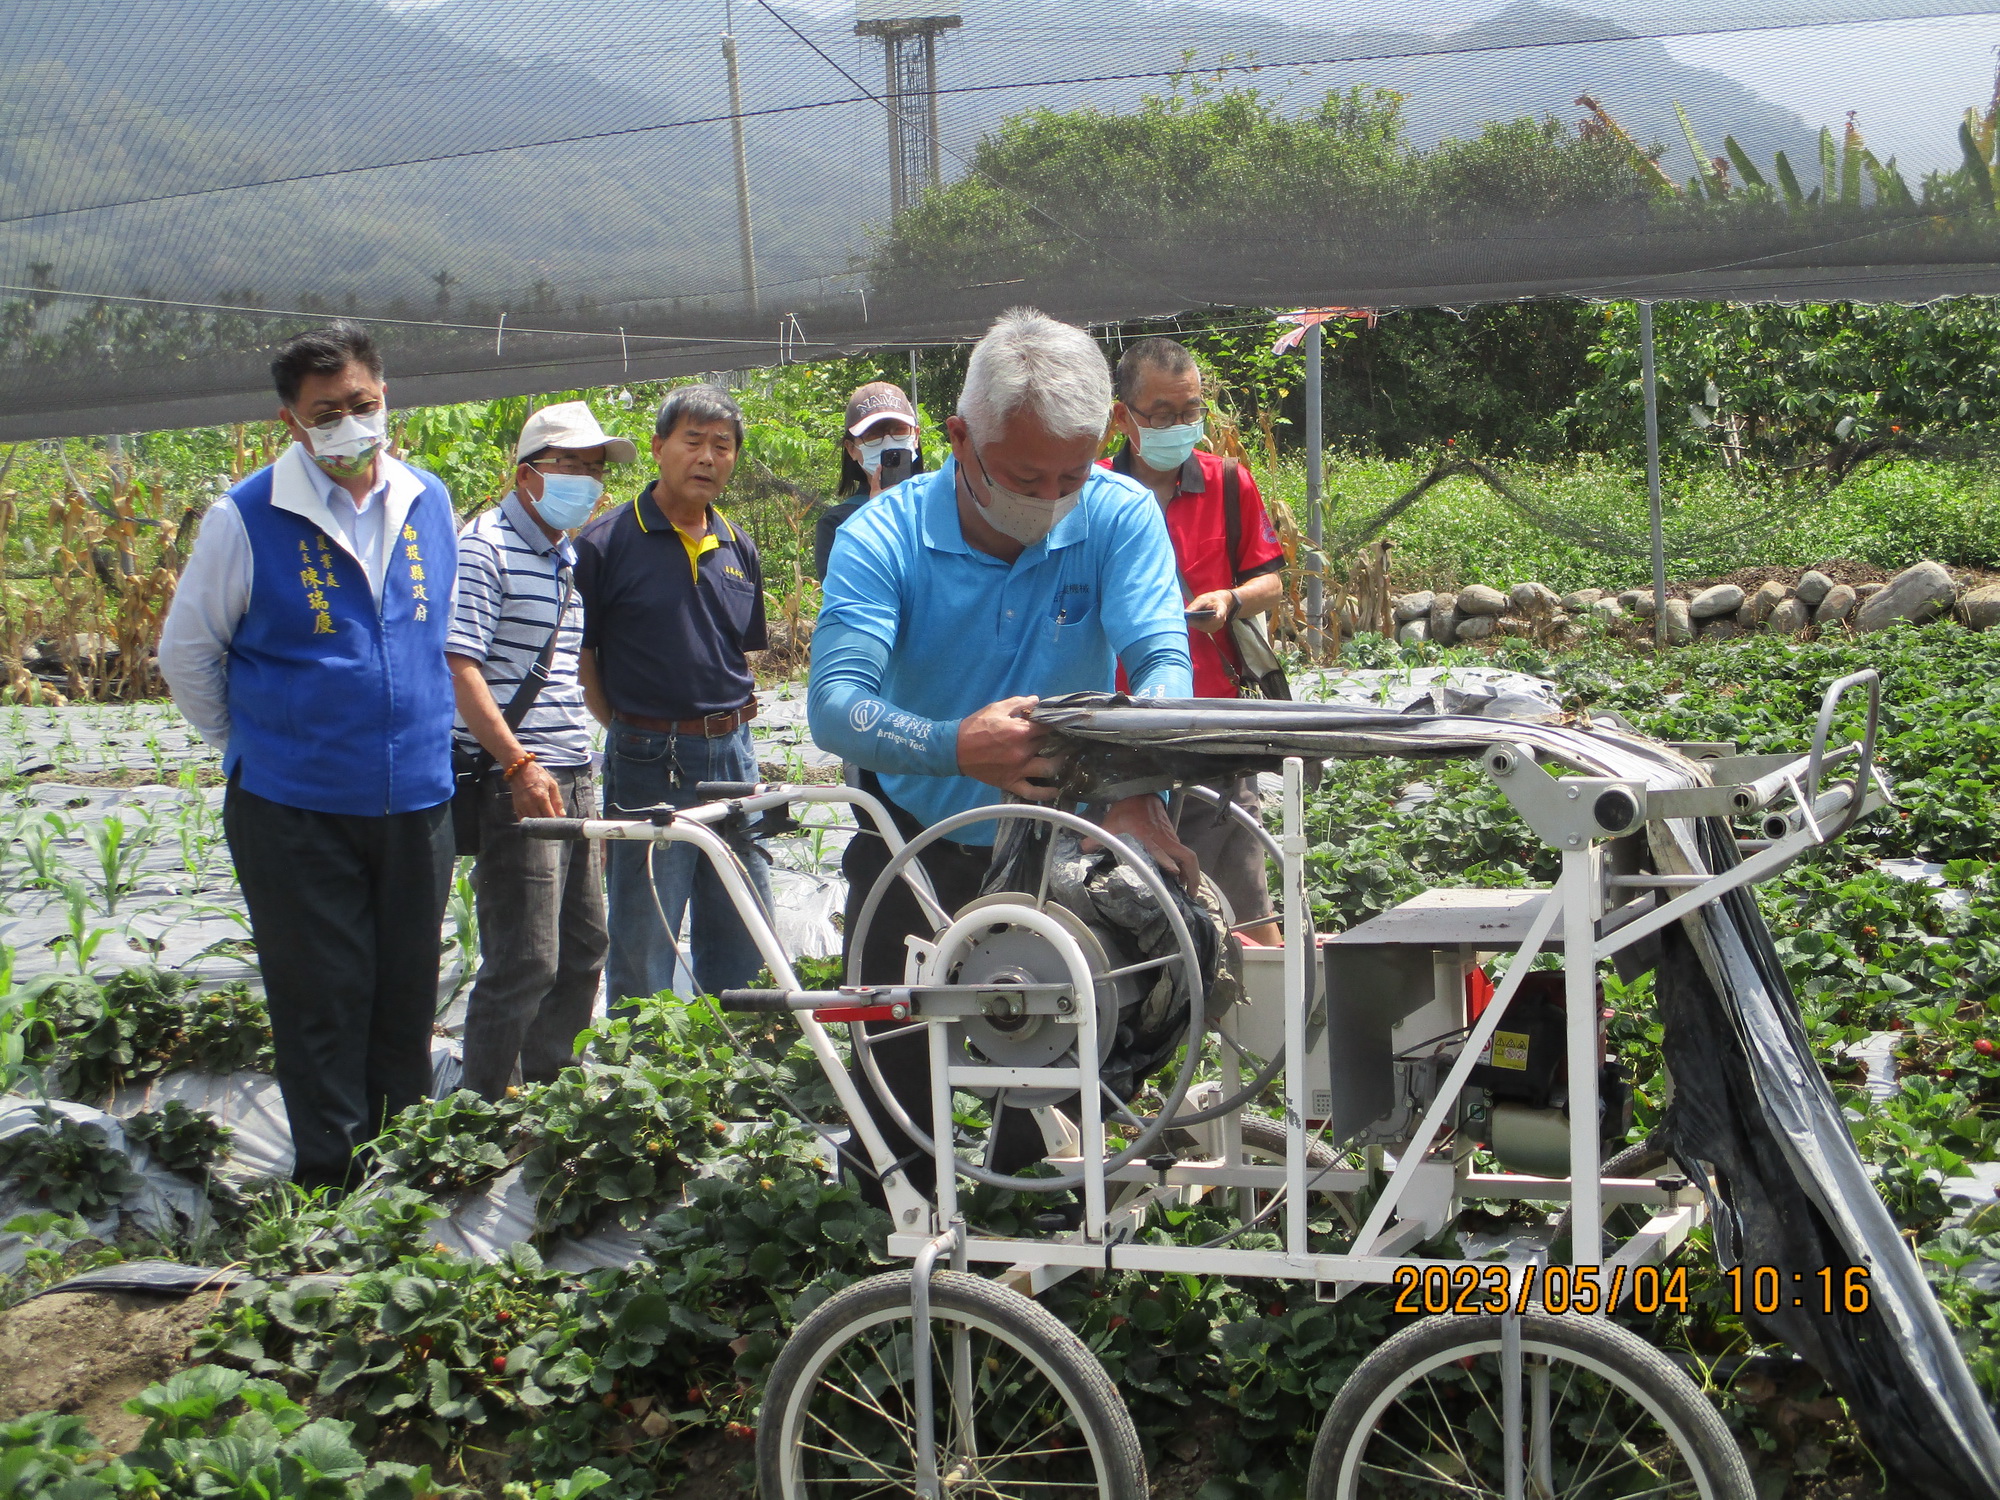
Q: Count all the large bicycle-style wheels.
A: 4